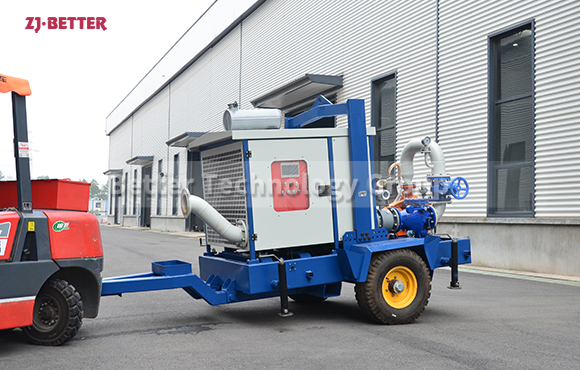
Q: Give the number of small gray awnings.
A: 4